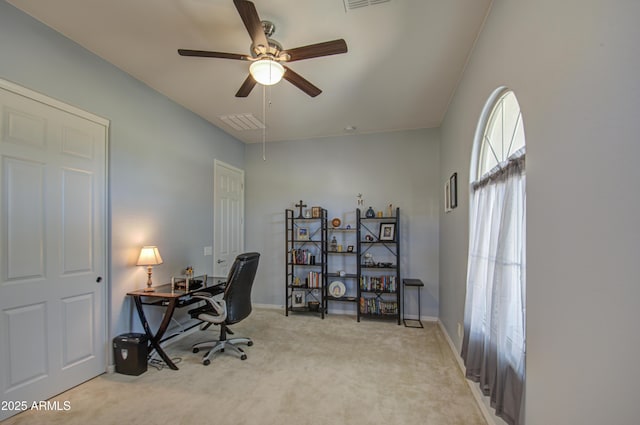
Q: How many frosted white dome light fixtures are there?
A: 1